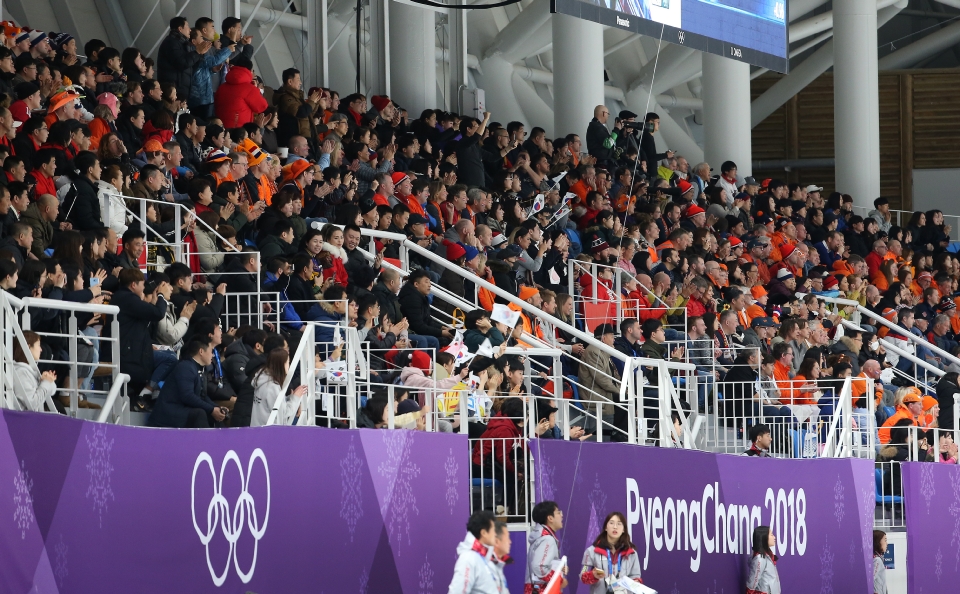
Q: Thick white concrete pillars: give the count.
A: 4